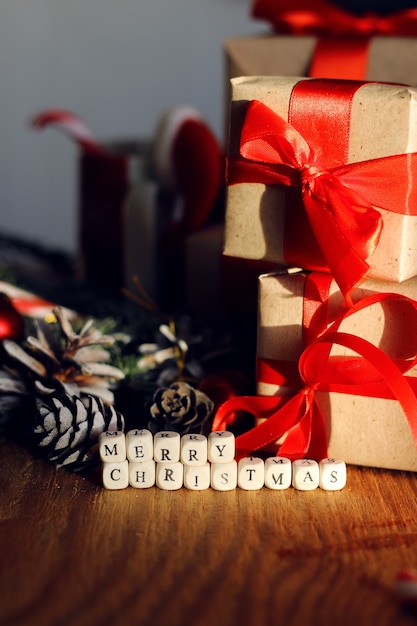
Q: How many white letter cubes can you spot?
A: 14